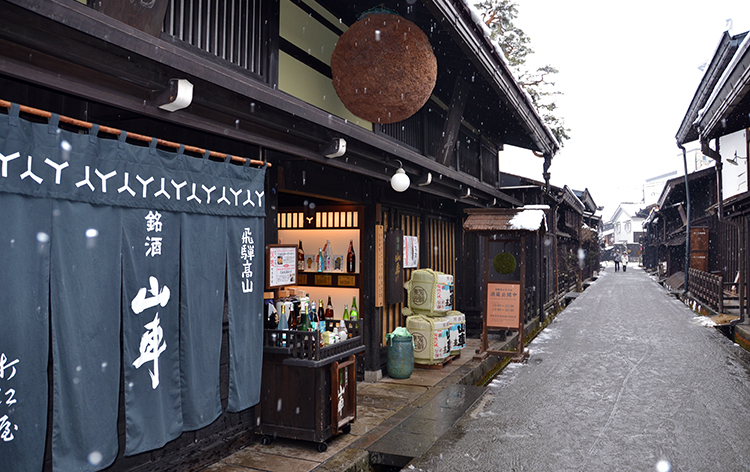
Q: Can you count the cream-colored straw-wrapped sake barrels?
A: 3